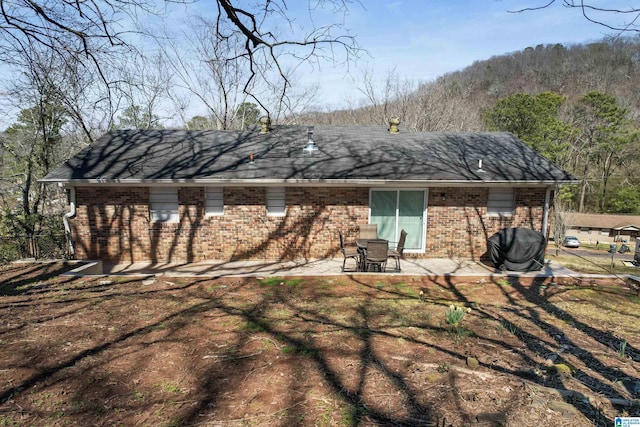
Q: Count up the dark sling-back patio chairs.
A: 4